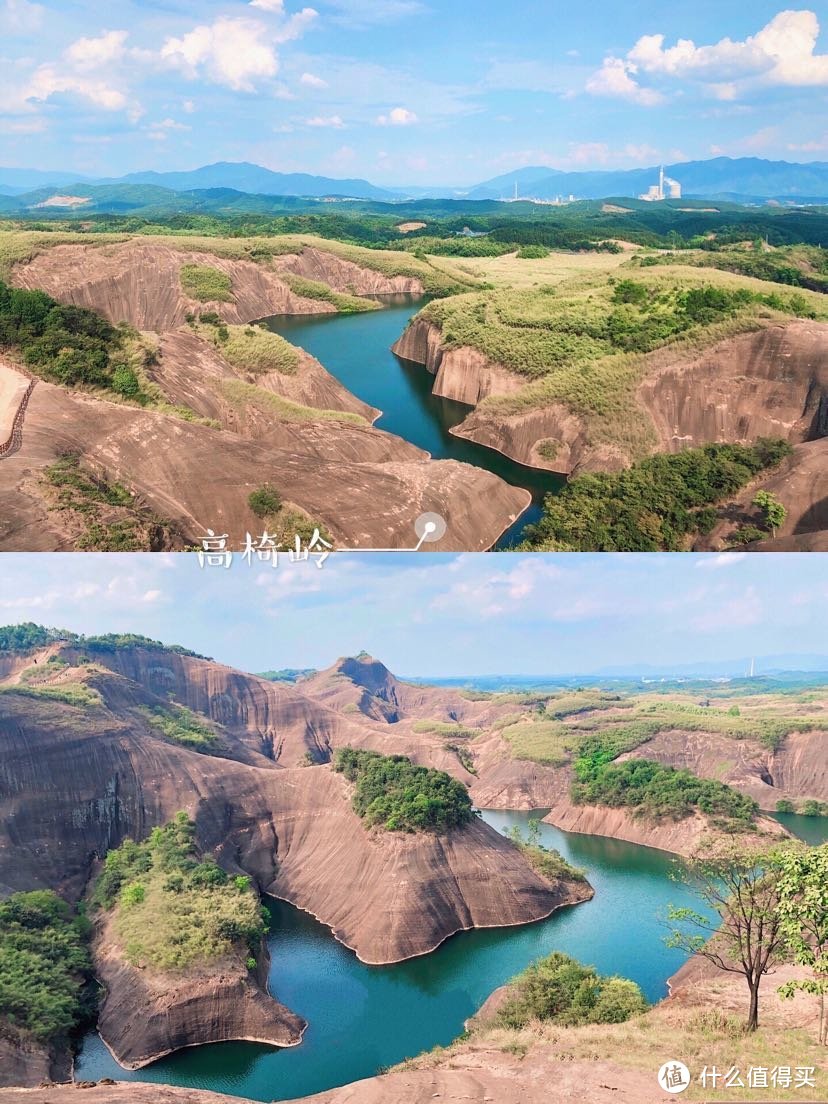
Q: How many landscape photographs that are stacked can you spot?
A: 2